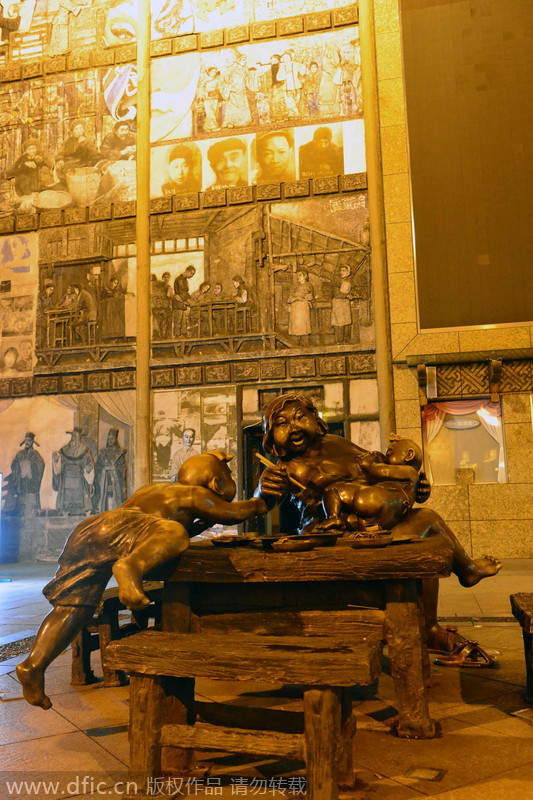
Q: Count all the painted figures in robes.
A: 3